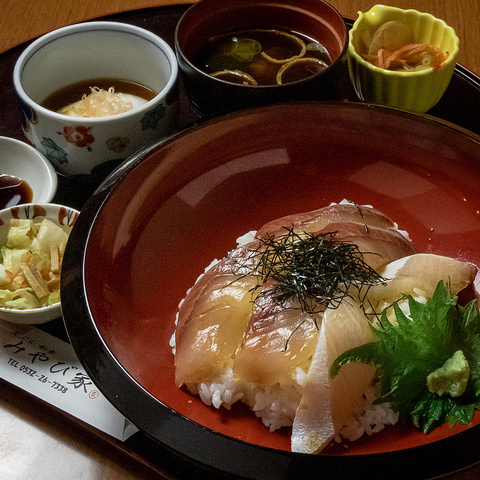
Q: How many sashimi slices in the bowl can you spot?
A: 6